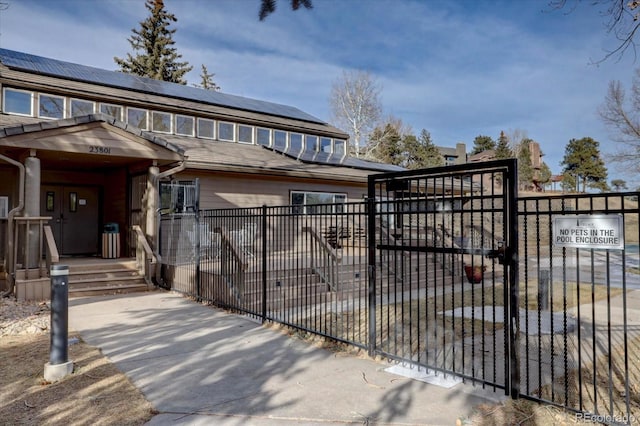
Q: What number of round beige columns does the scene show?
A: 2